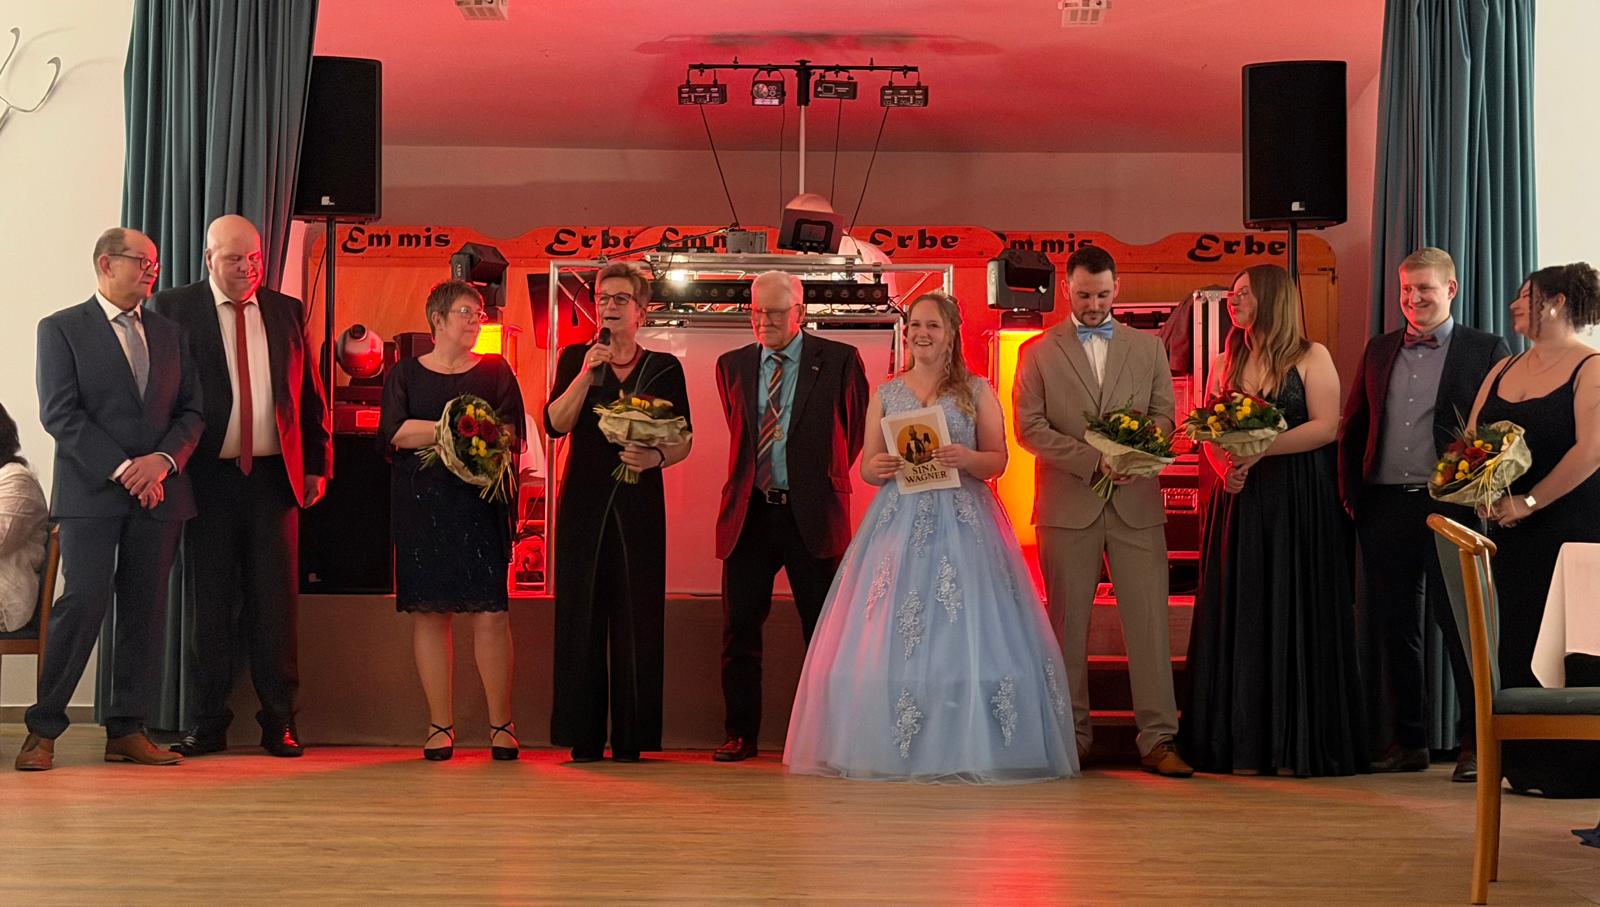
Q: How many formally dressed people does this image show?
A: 10